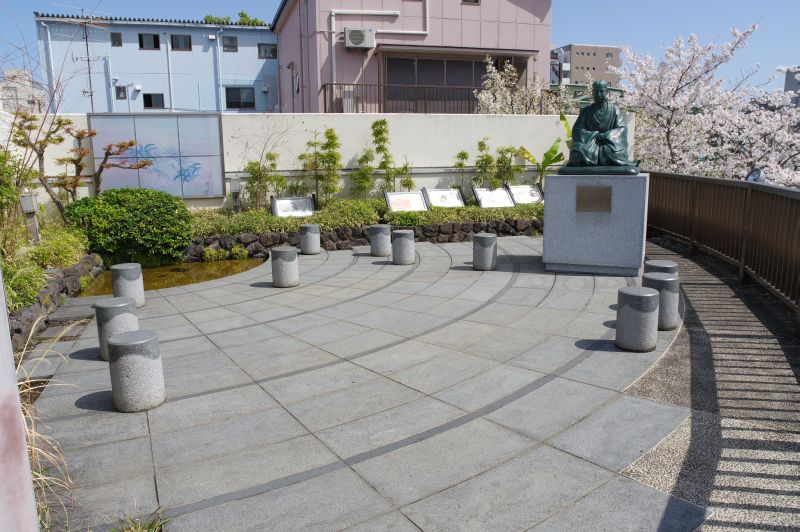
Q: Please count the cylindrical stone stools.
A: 11